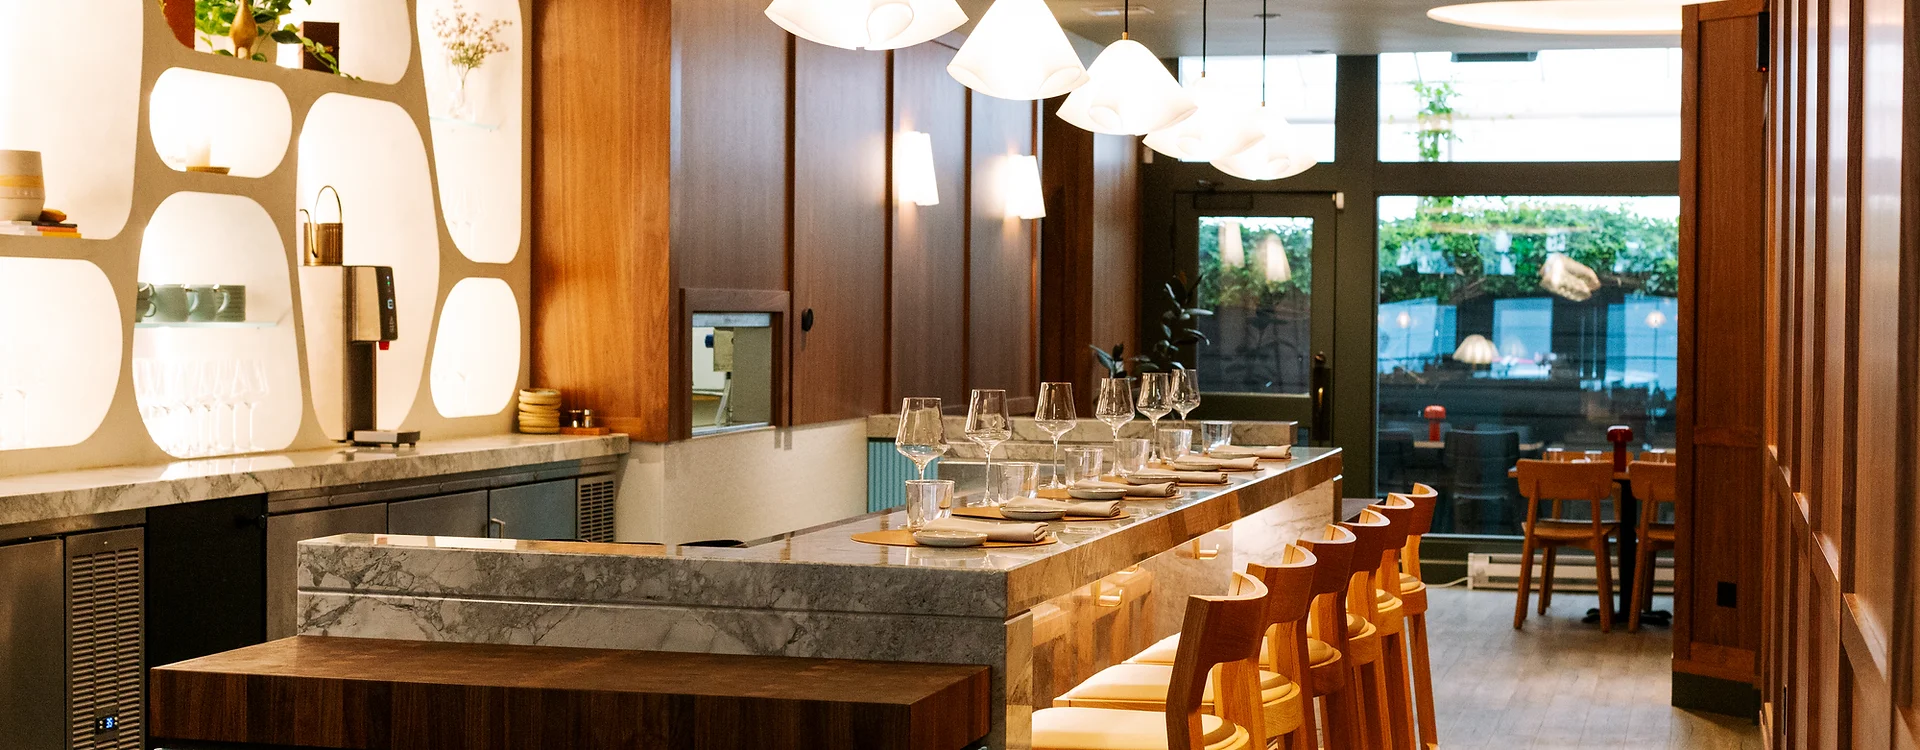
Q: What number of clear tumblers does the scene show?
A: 6